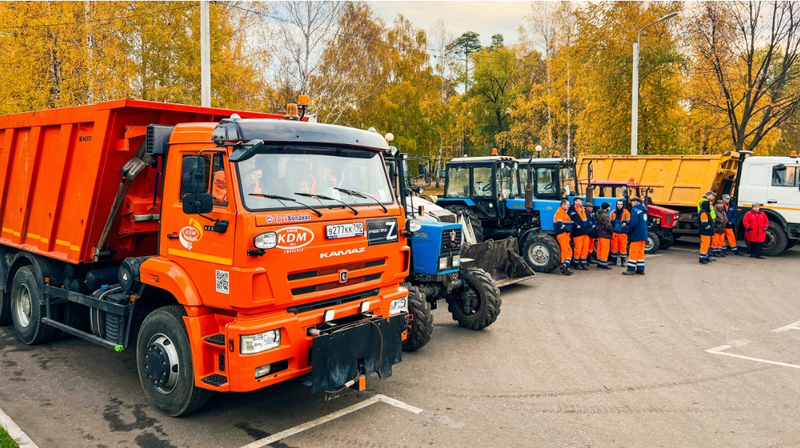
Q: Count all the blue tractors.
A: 3